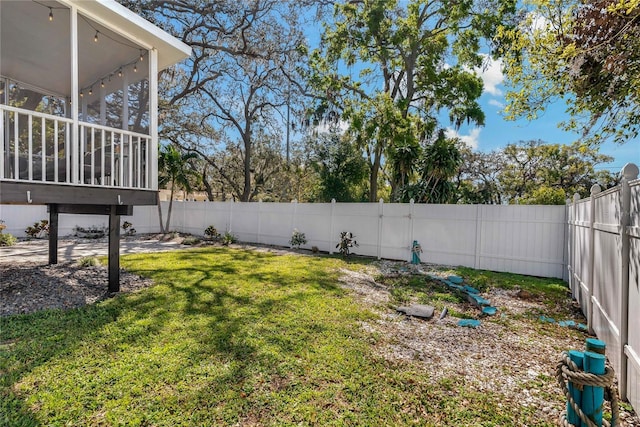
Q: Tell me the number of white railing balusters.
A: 14